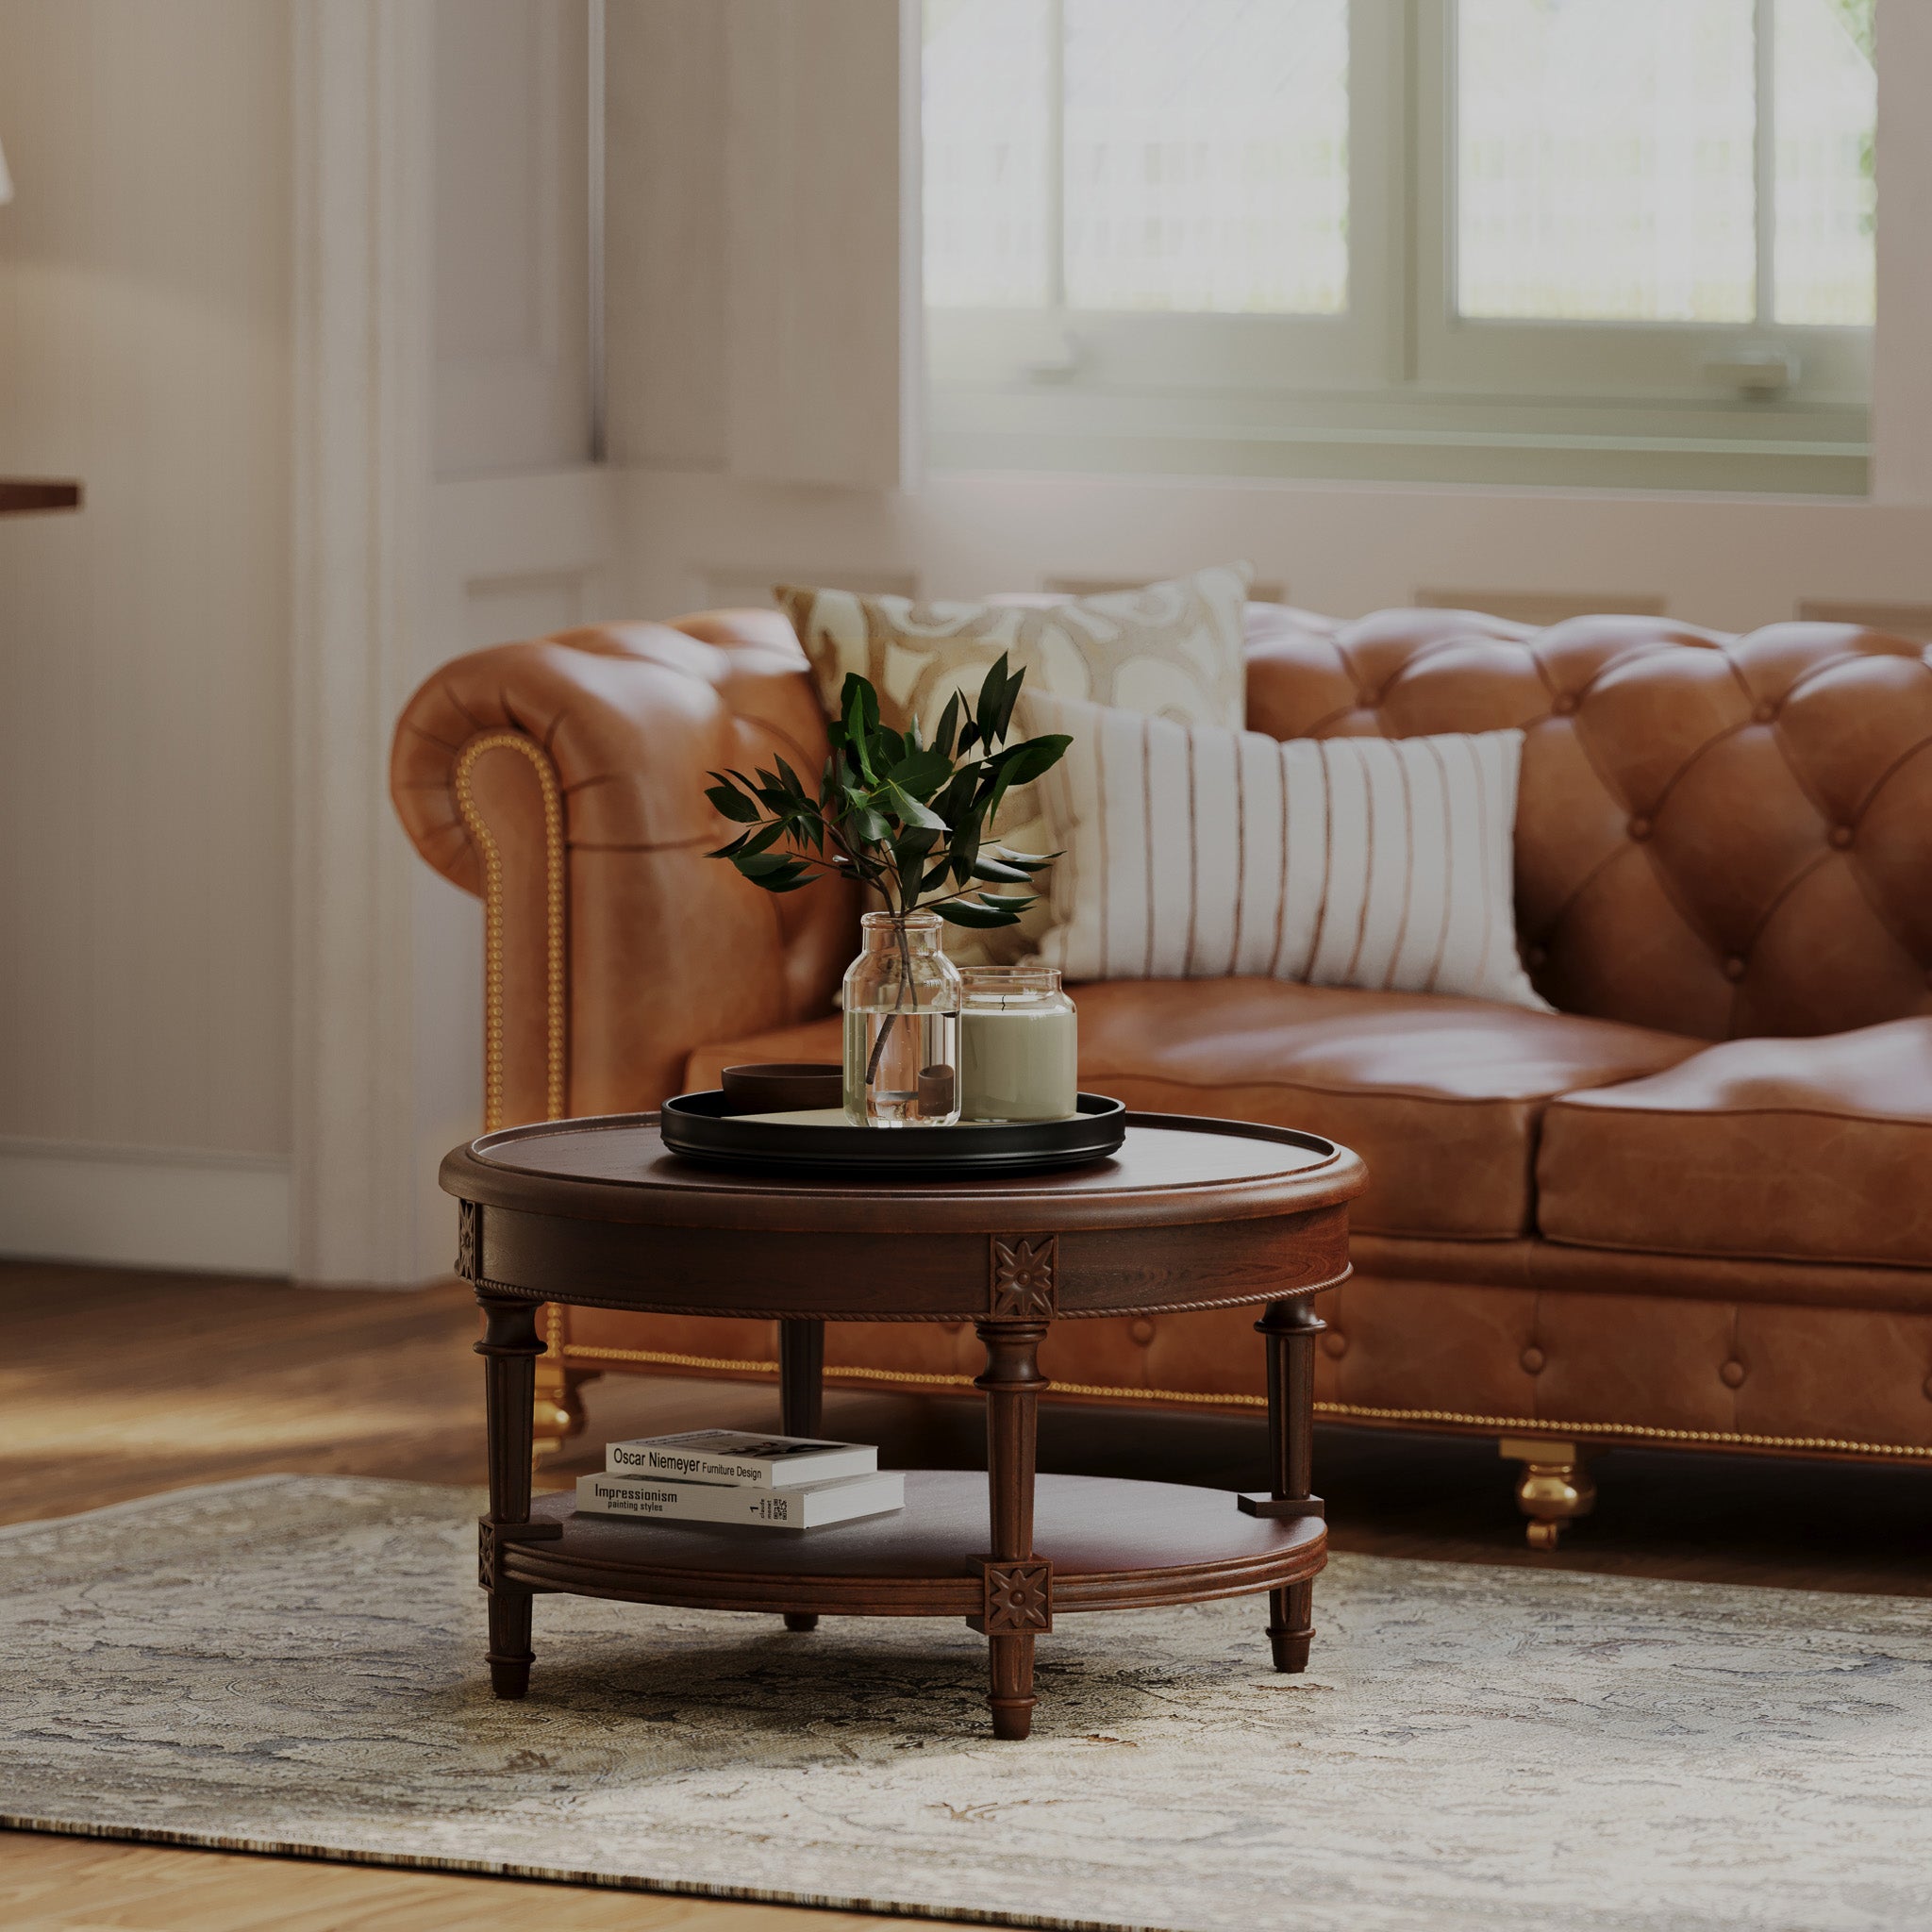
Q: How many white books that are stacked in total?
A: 2